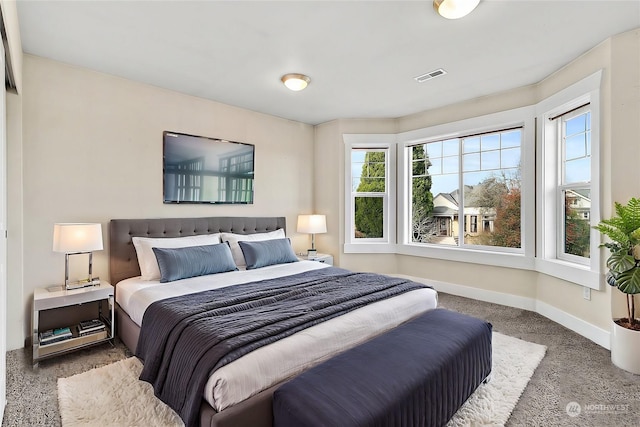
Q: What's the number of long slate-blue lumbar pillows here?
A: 2